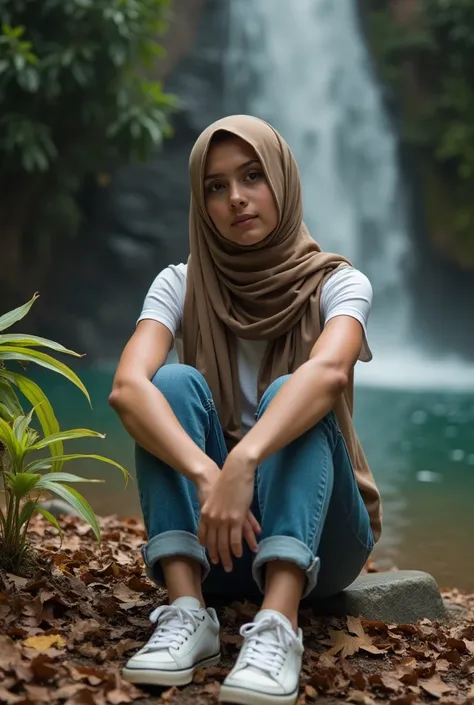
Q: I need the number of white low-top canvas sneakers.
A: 2